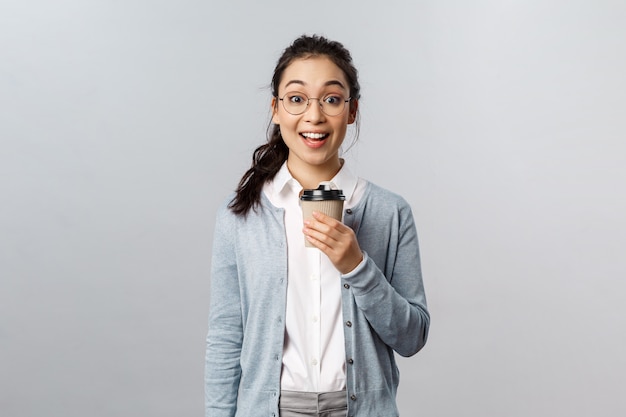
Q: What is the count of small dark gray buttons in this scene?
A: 5